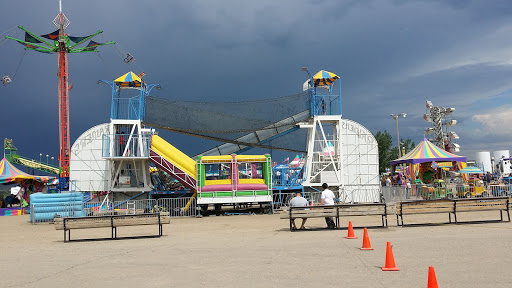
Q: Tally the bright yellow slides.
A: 1